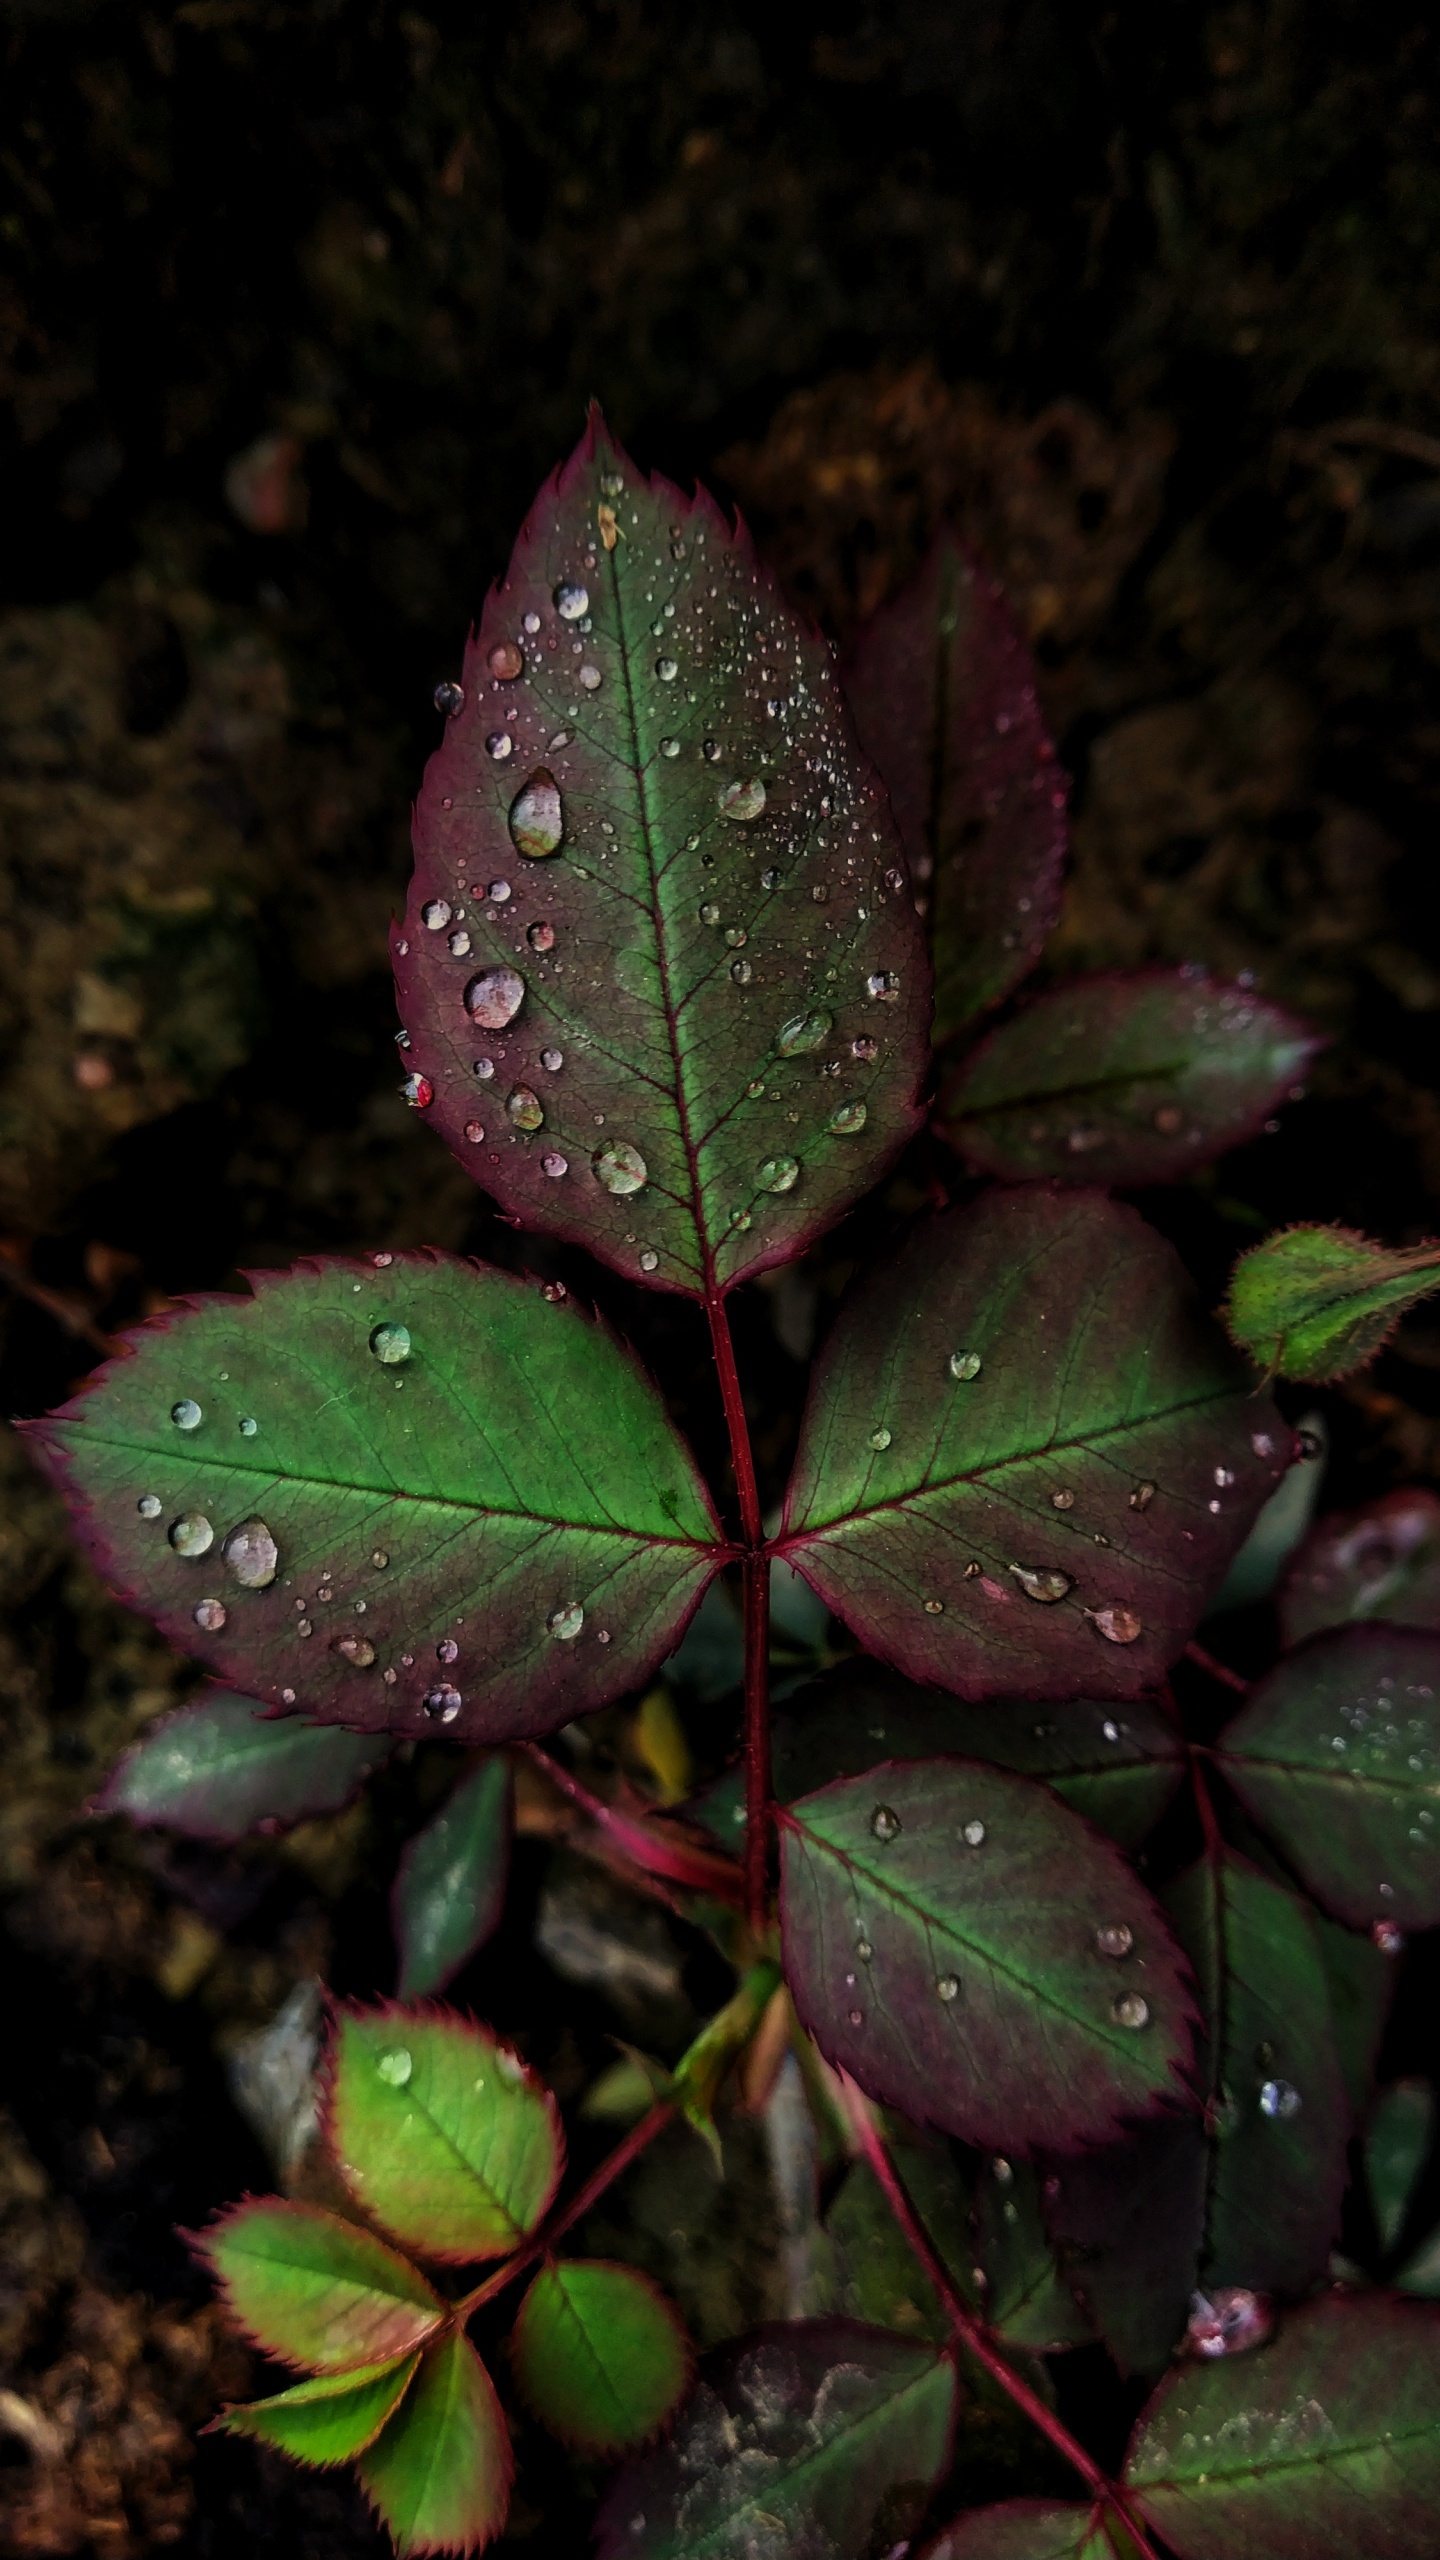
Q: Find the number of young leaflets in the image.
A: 5